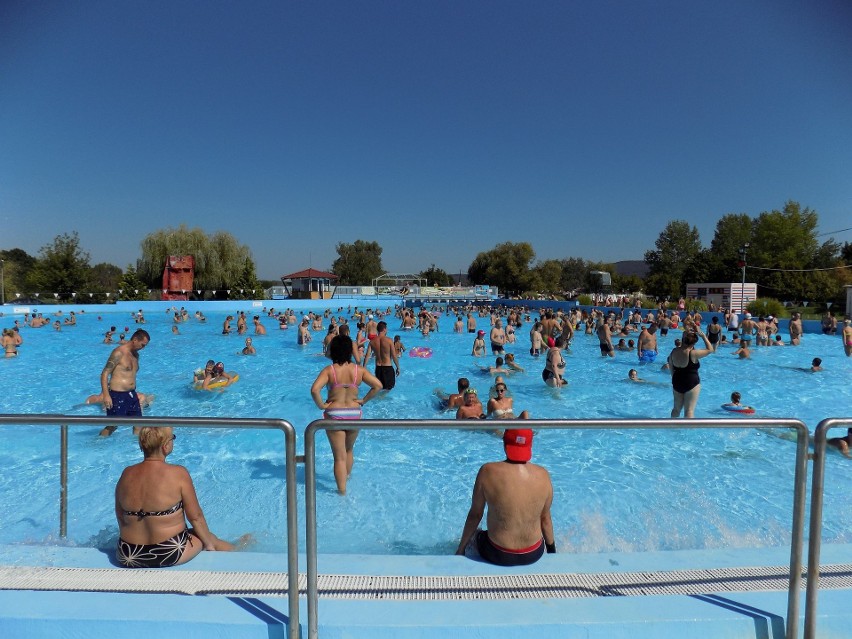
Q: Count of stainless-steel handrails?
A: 3